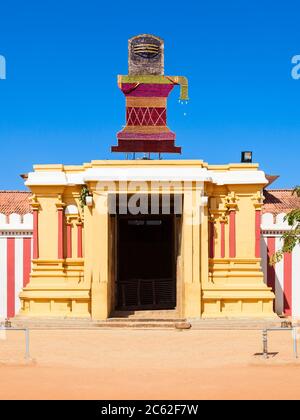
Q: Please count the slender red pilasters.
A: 8